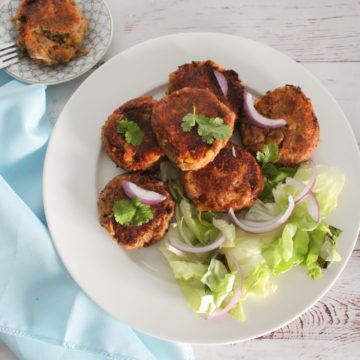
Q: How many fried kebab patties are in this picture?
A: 7